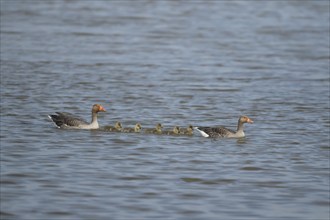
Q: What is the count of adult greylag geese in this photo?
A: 2